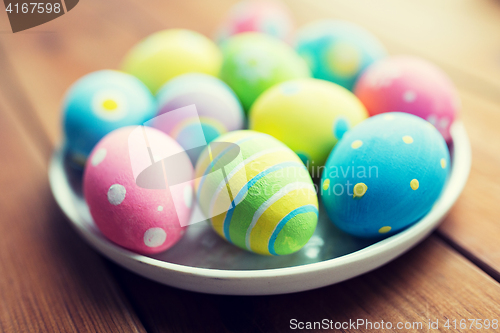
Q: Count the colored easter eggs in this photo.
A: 11